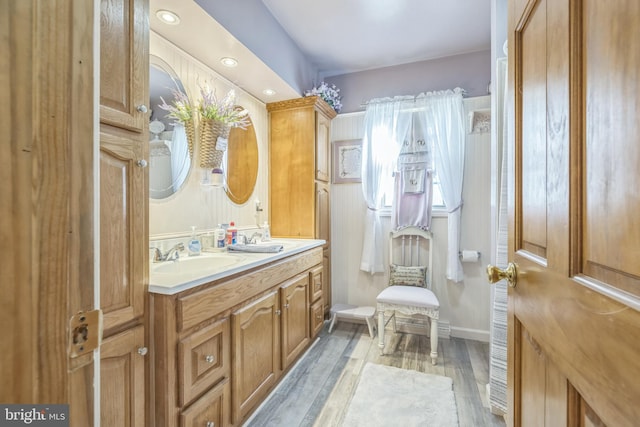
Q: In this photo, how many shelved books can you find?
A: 0